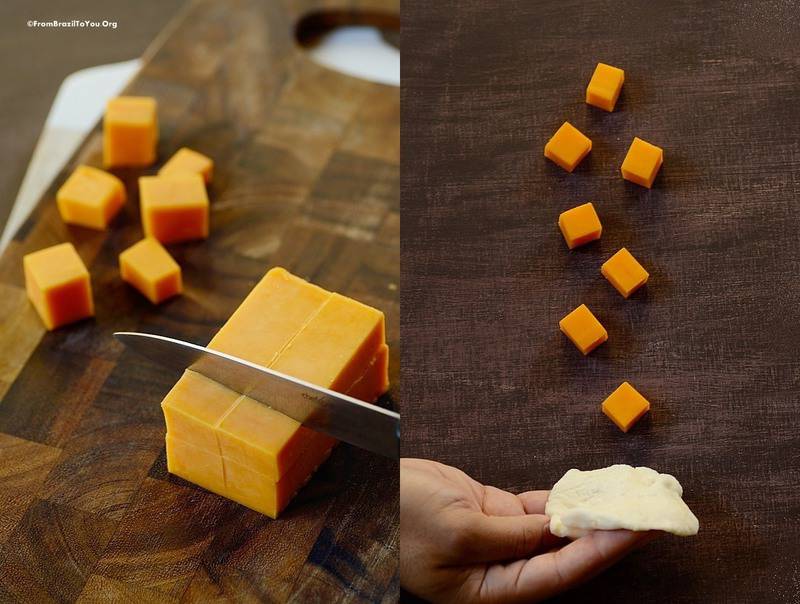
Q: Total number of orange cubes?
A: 13